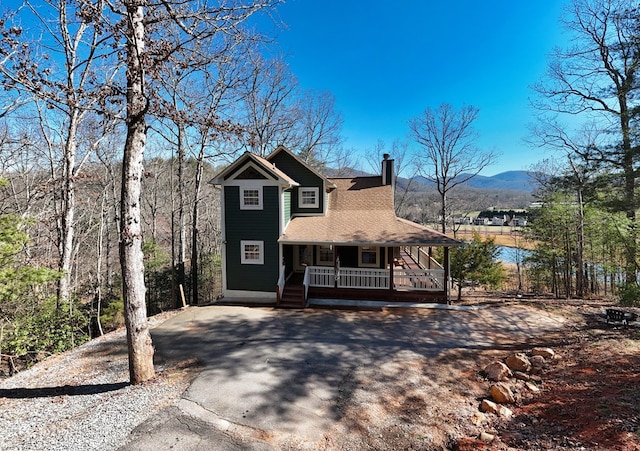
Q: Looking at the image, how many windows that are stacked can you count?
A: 2